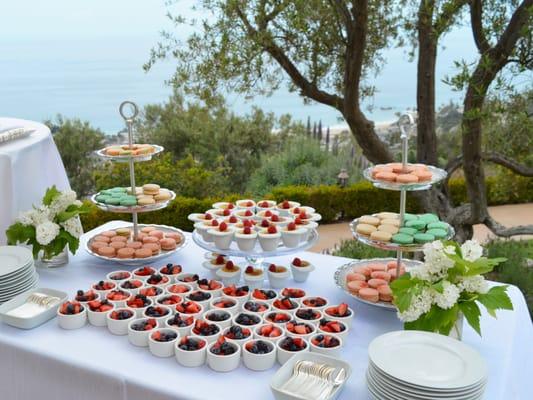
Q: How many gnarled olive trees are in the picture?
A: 1